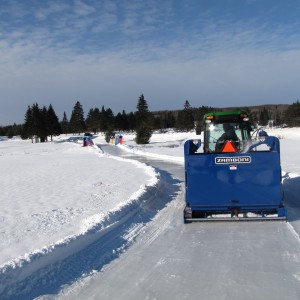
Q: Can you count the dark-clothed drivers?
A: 1